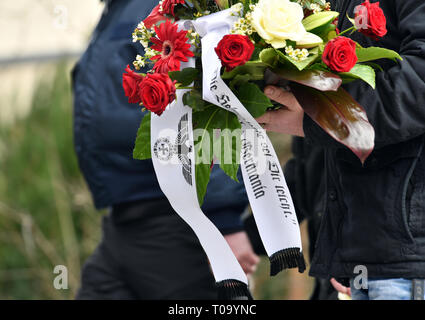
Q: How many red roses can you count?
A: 5